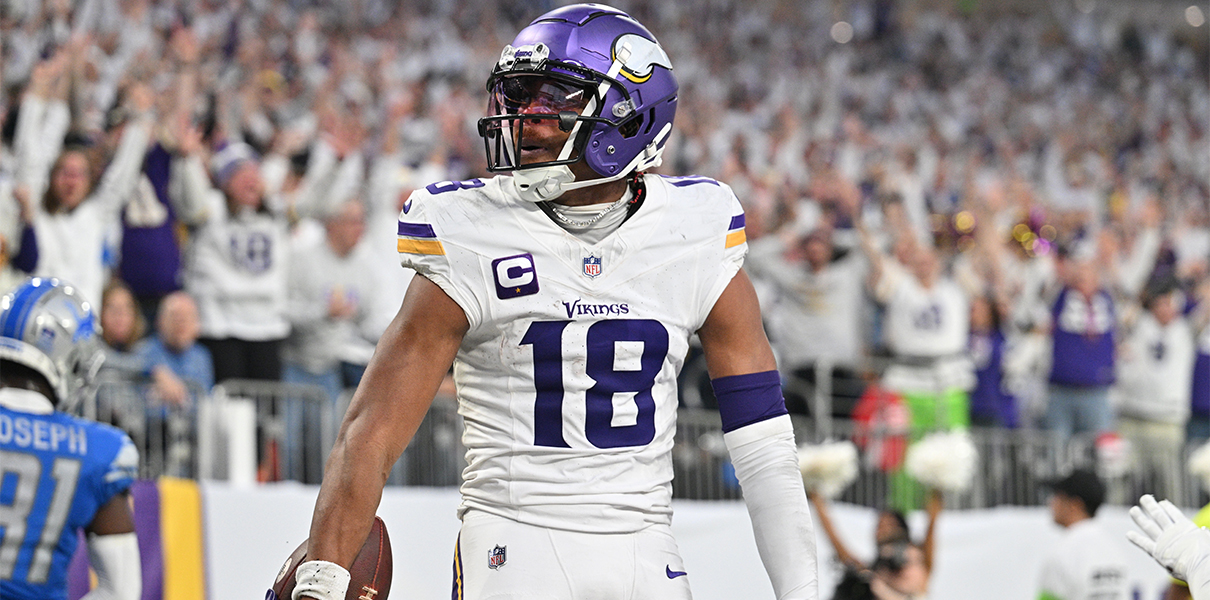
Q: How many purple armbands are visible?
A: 1